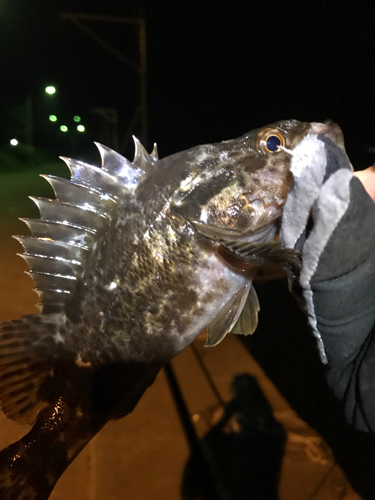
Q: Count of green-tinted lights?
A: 5